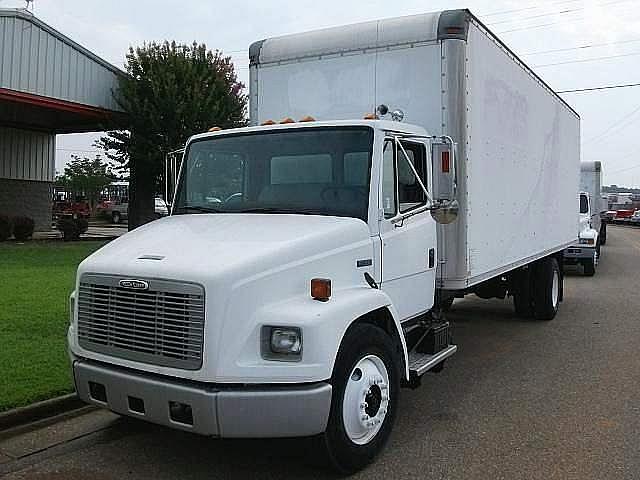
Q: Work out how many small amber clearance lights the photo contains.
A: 5